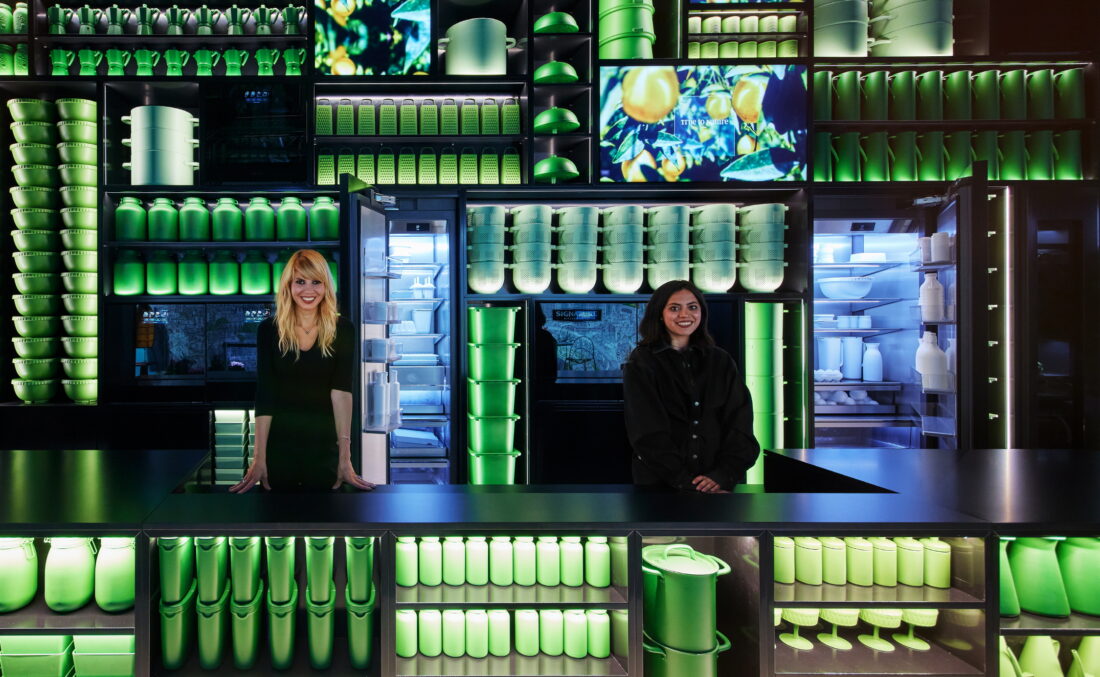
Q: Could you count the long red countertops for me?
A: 0